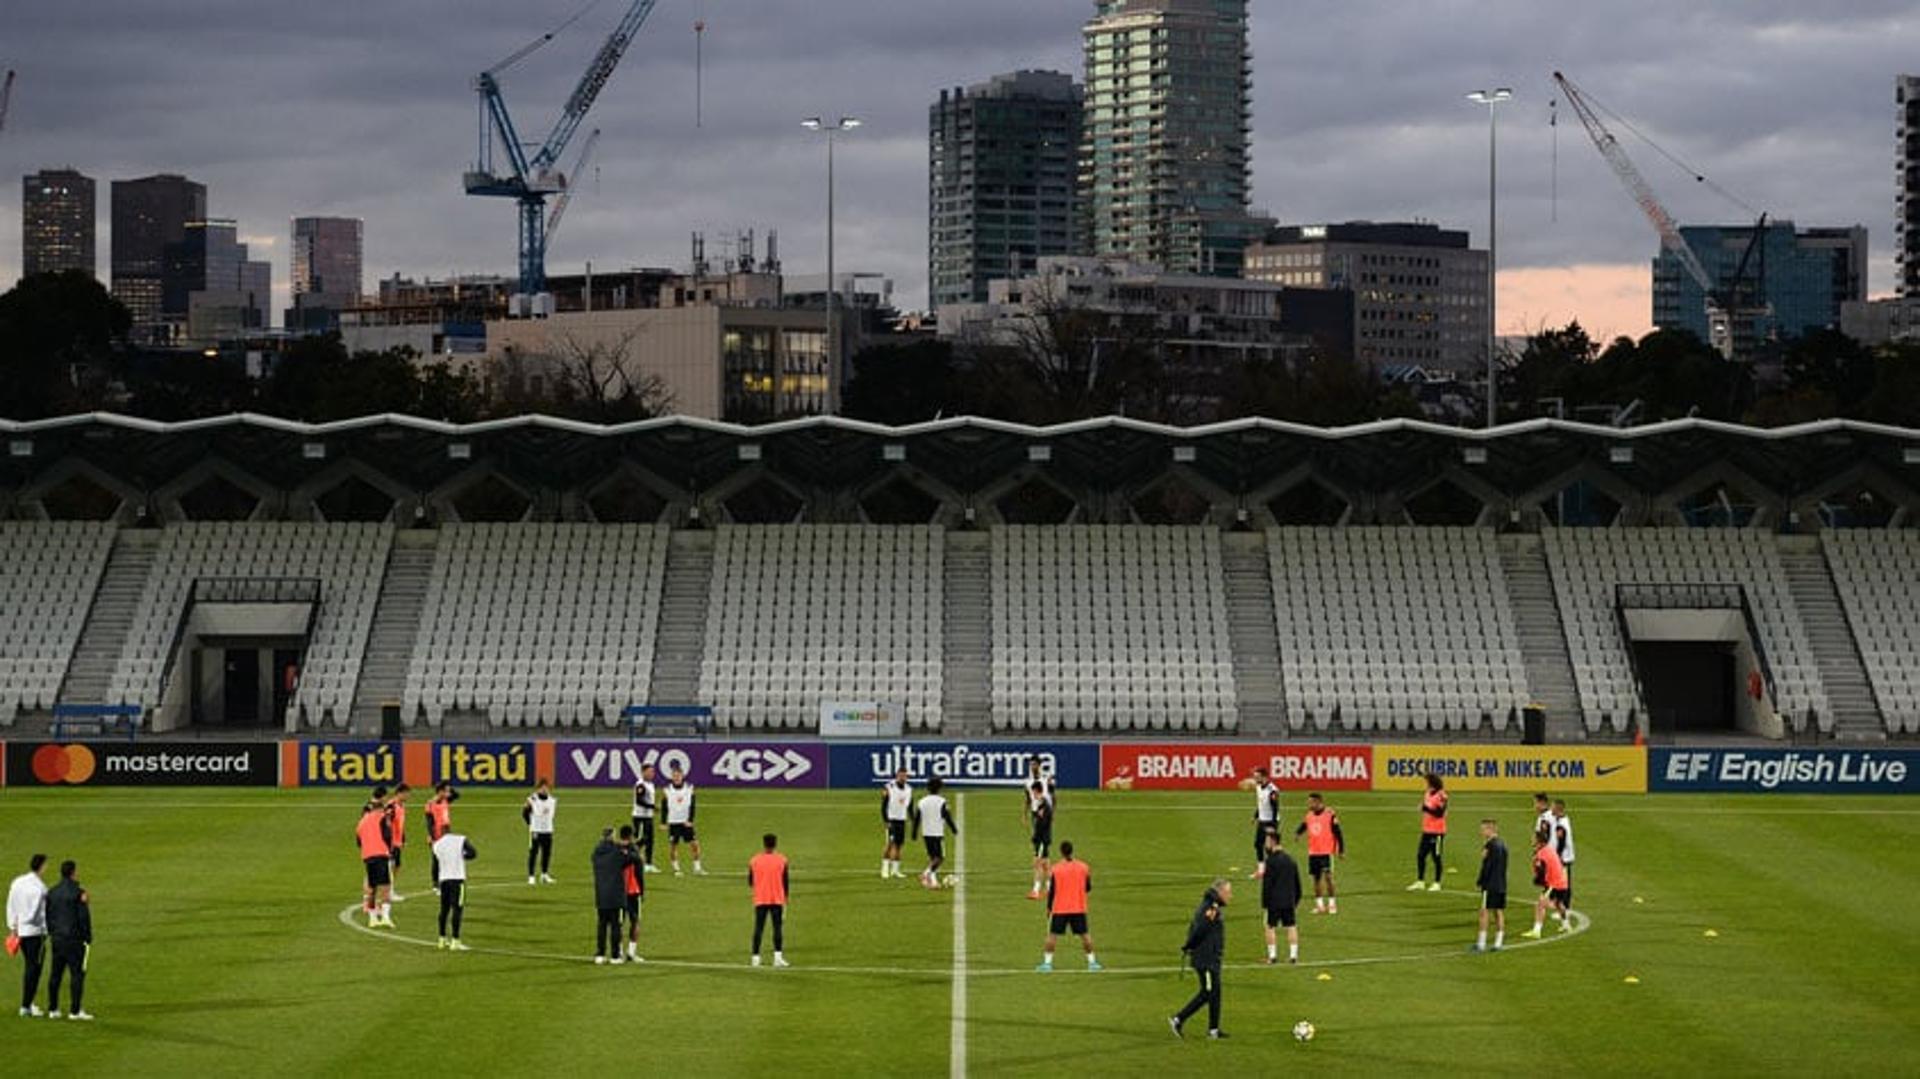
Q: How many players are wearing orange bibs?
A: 9